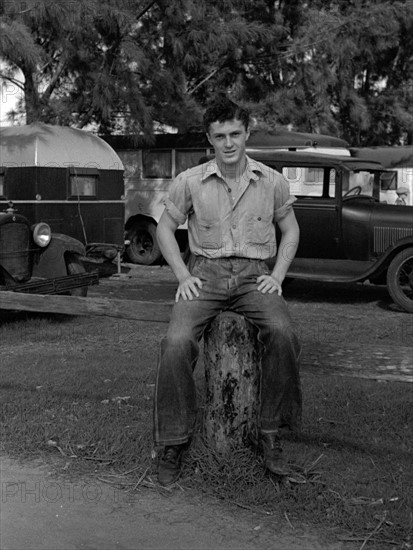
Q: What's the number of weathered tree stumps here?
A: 1